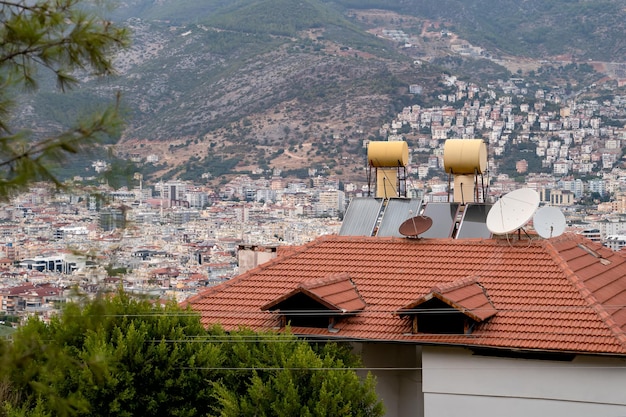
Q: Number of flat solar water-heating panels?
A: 4